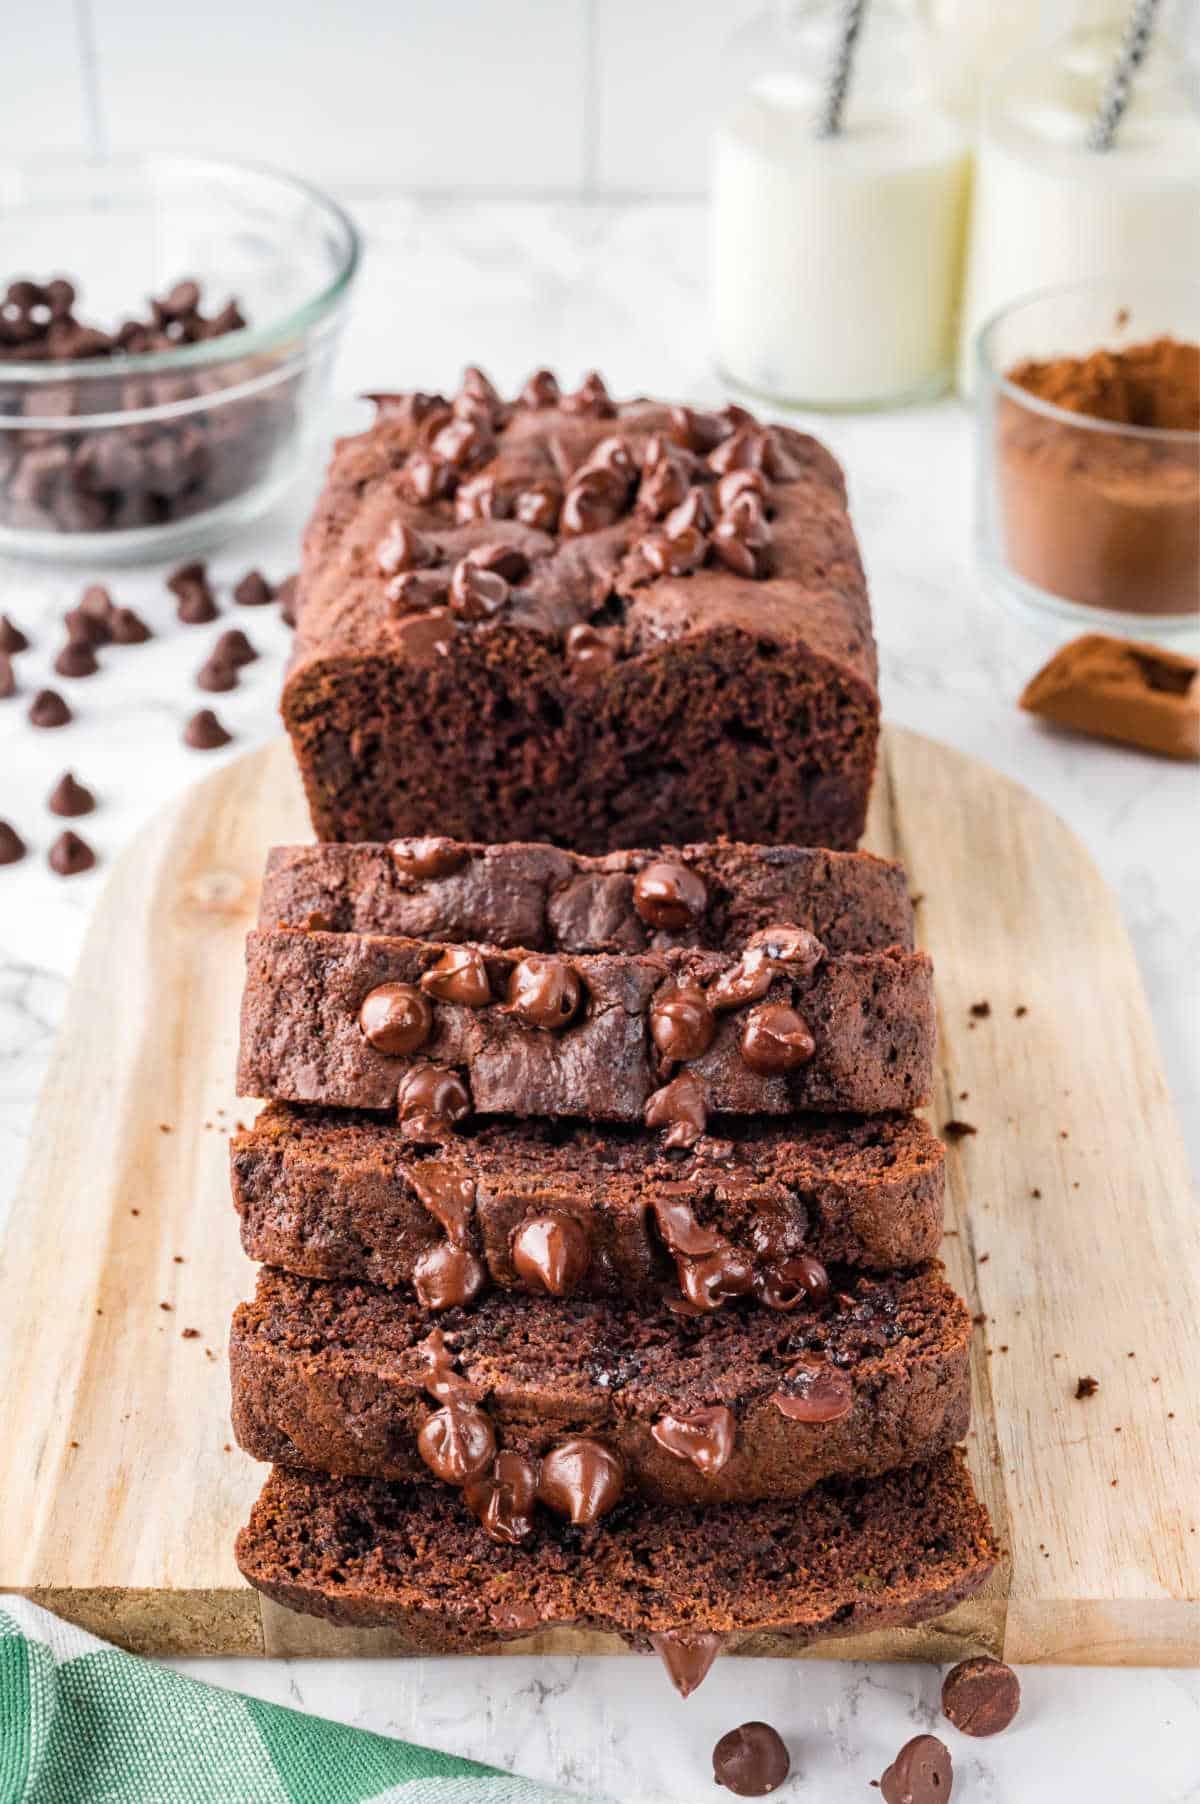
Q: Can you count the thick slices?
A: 5